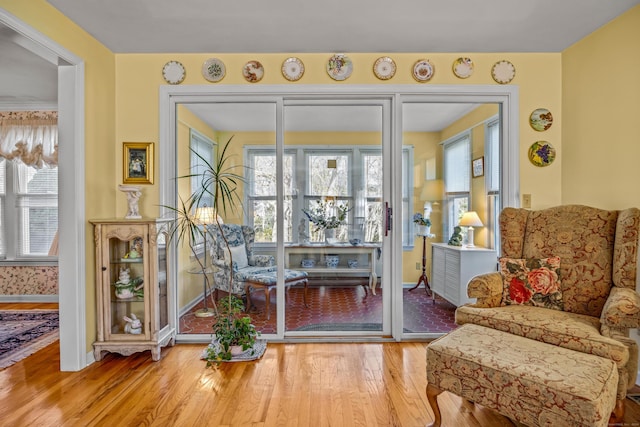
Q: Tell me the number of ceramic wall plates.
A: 11